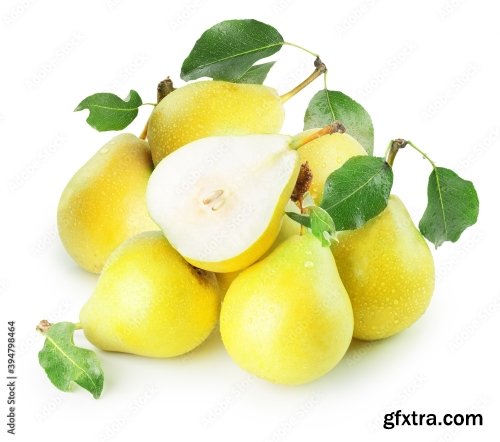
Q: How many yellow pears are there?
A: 7